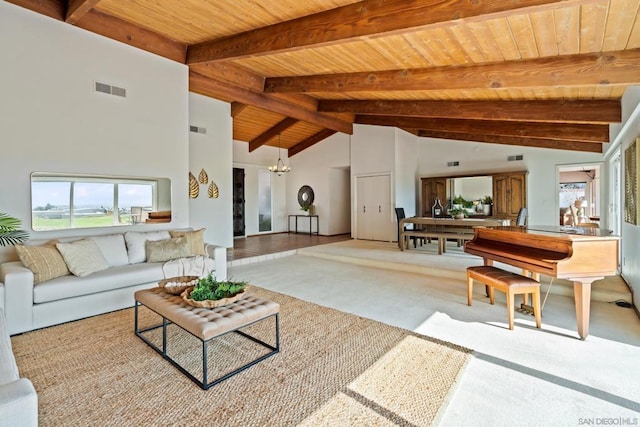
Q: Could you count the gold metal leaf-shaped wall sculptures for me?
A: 3